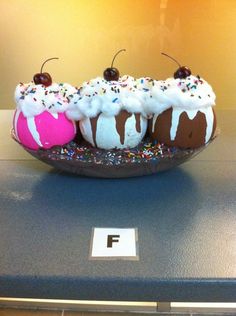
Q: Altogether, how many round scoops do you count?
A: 3